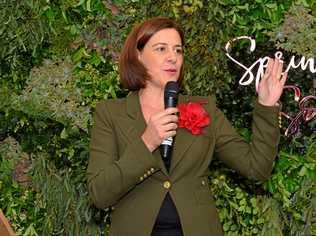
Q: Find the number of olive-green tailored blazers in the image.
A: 1